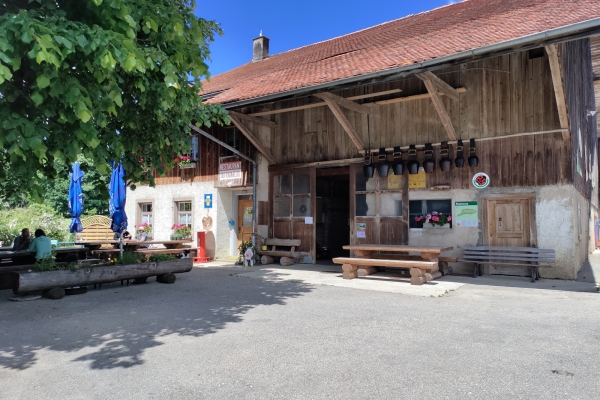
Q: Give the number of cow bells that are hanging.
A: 8